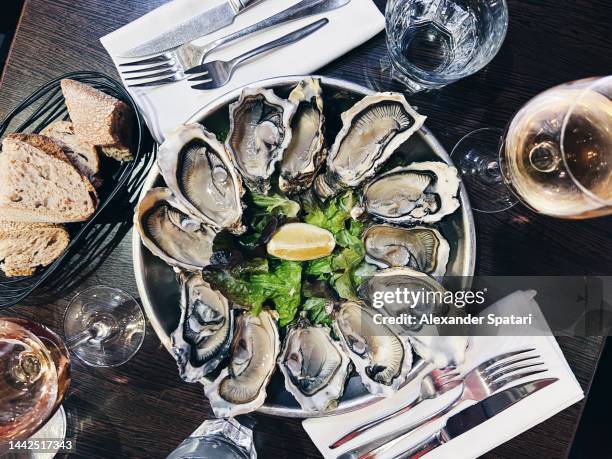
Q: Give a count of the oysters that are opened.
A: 12